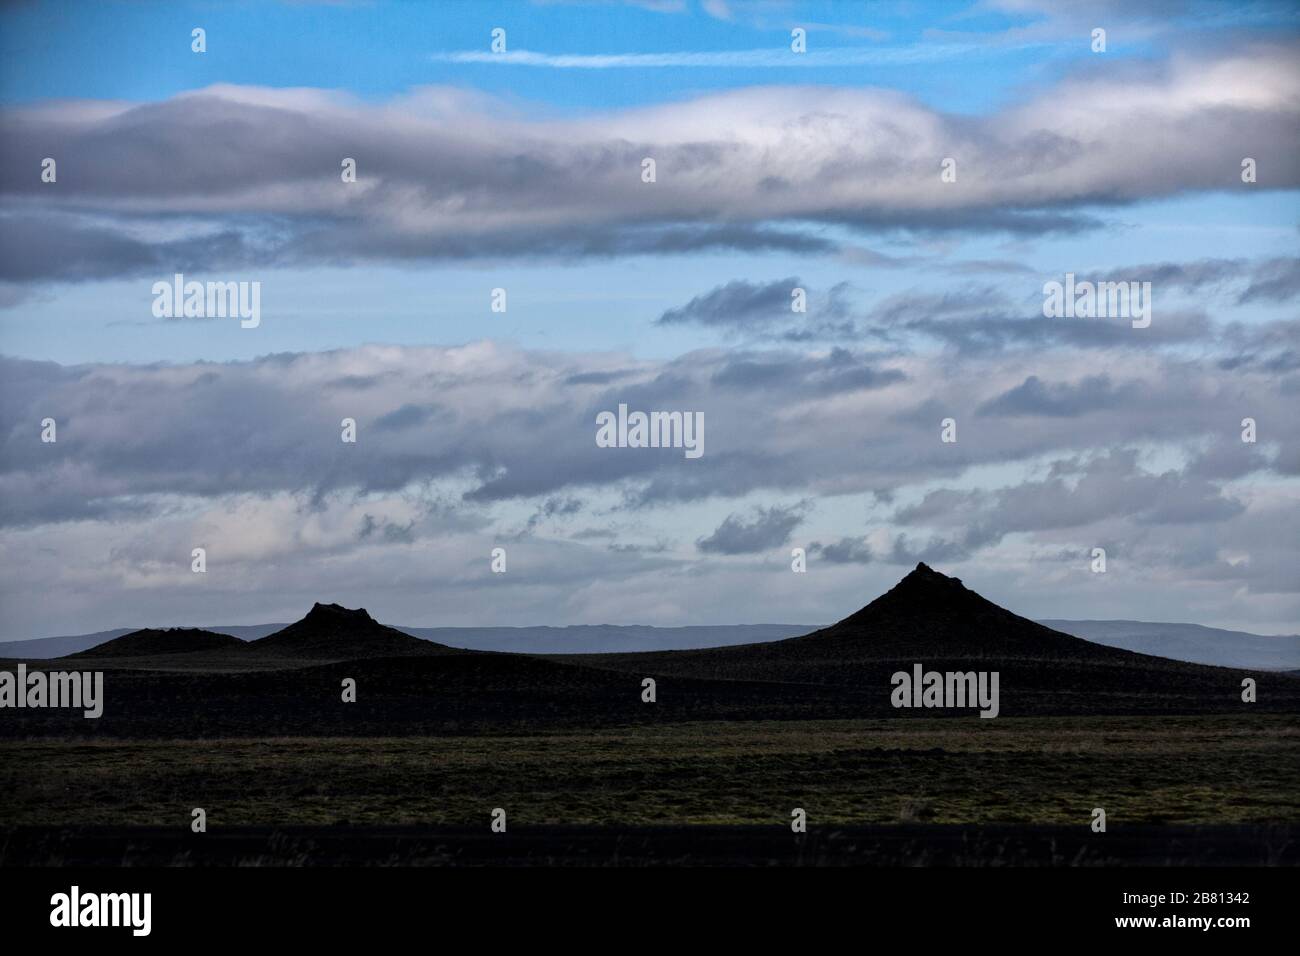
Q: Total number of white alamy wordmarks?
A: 6